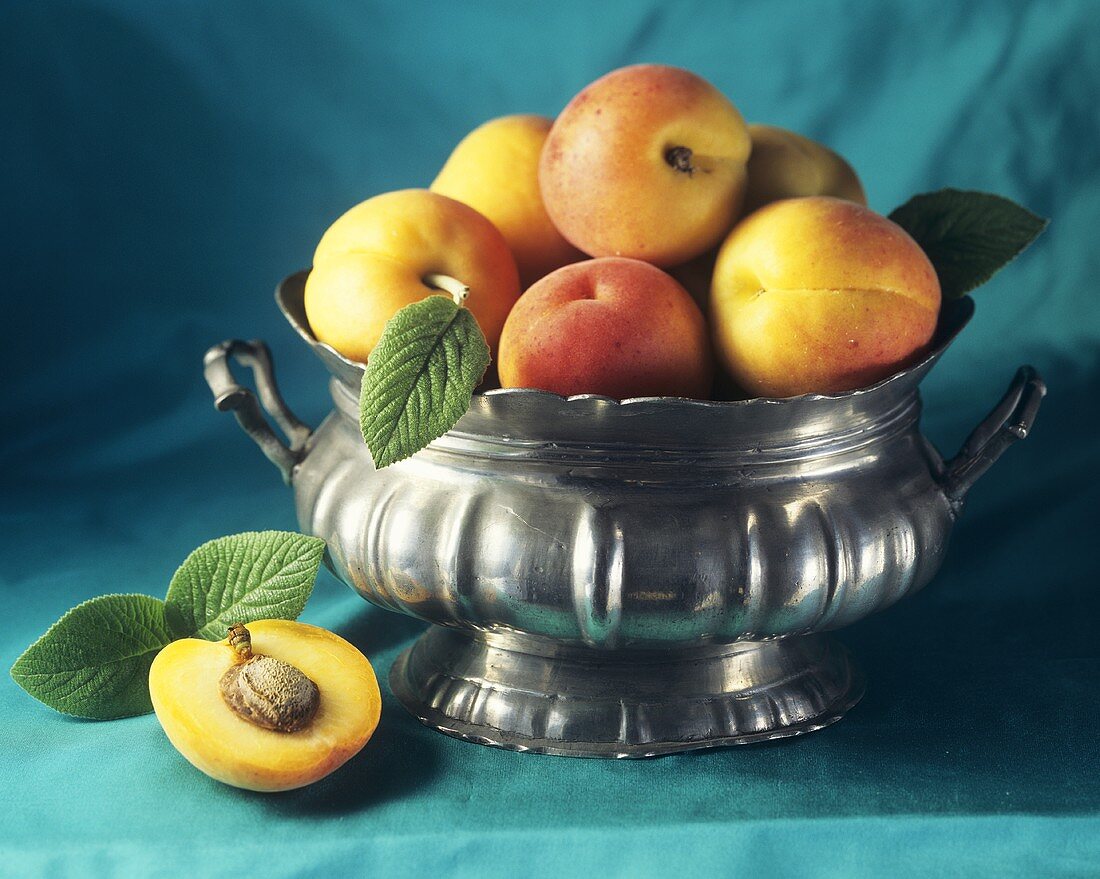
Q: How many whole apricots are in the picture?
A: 6